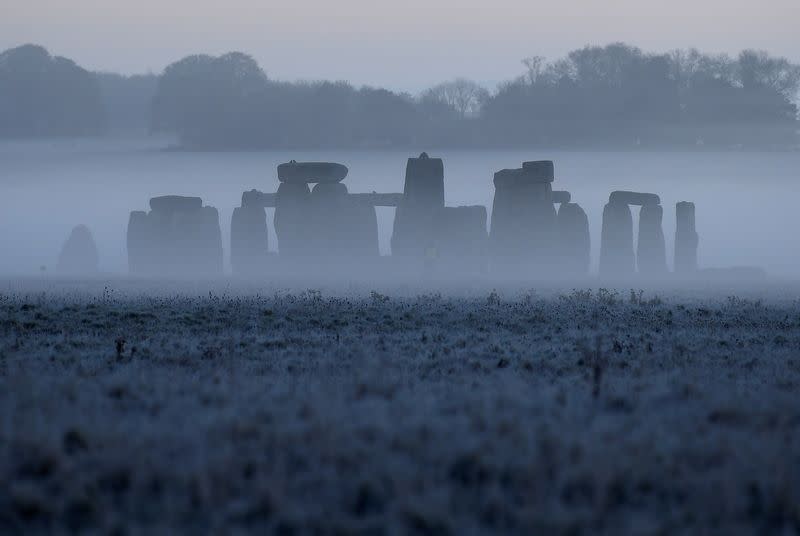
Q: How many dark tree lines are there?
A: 1